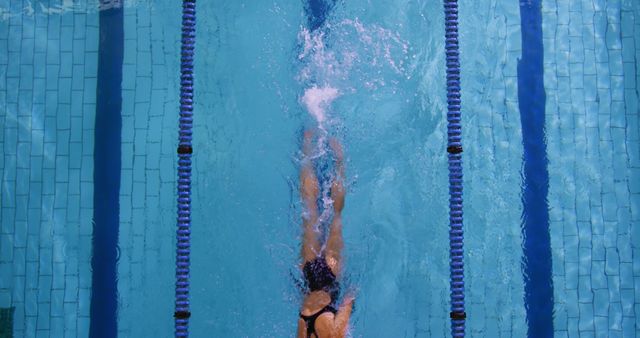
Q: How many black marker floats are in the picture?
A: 4